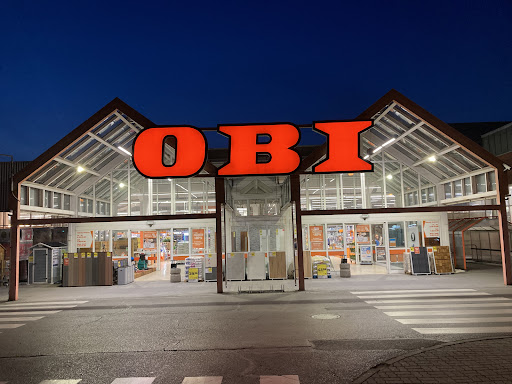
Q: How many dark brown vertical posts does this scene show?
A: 4